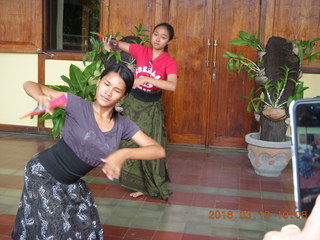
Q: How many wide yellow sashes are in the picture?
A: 0